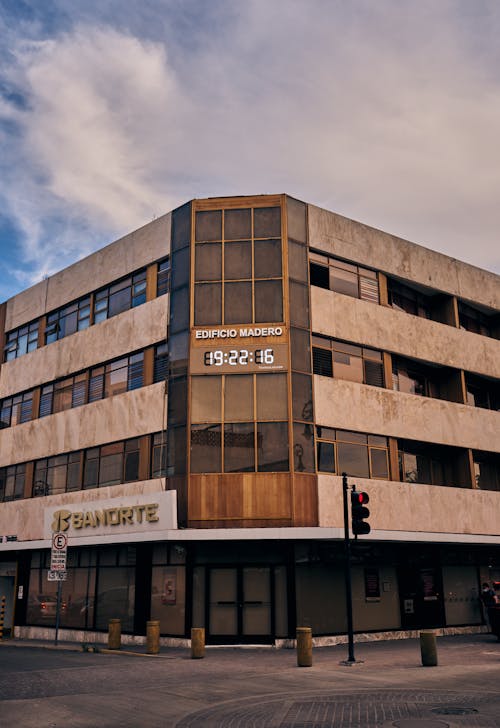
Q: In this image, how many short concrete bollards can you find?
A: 5